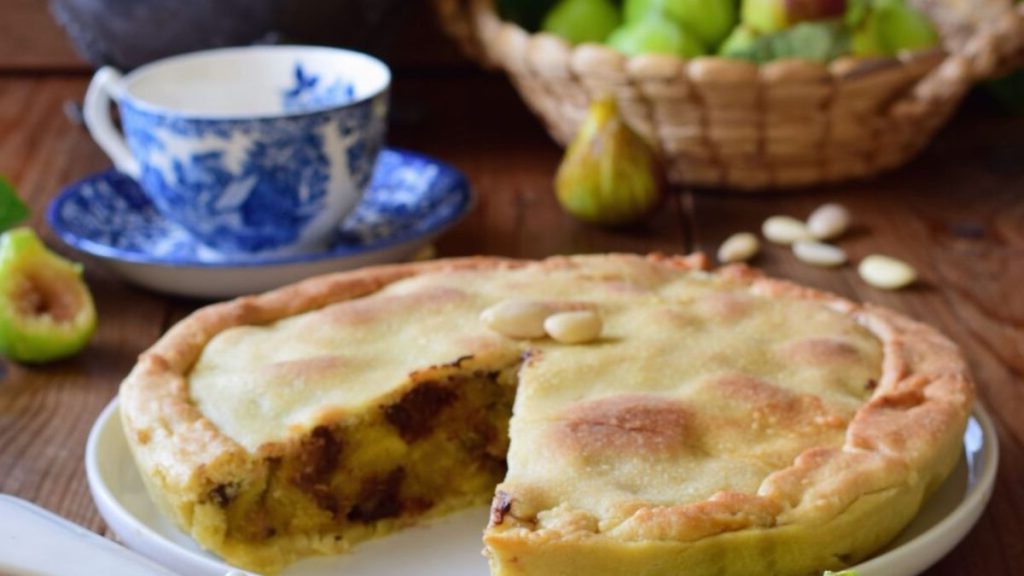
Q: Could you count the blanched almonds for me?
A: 7